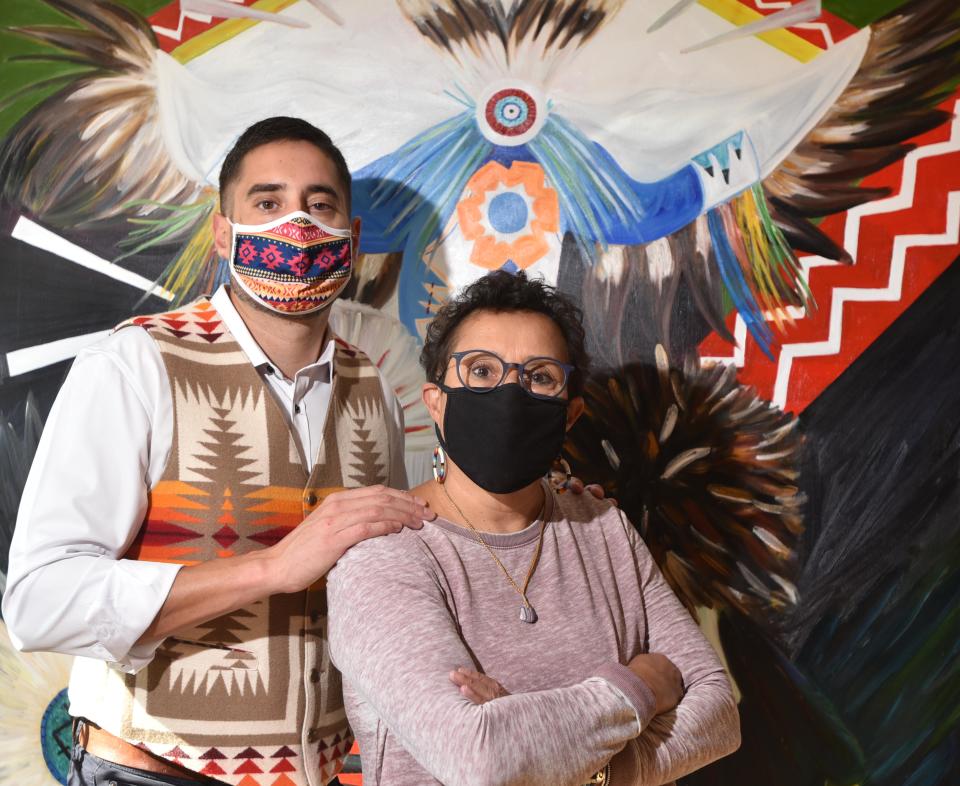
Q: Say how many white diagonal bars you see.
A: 2